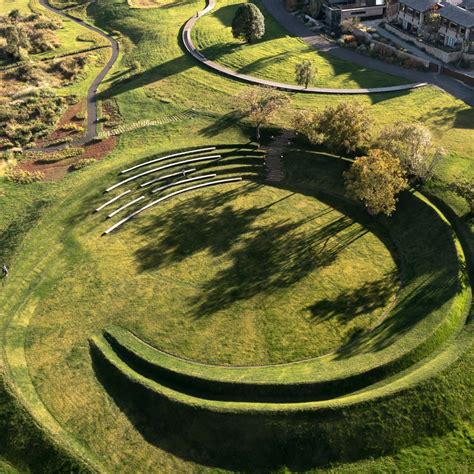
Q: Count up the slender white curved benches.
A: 7